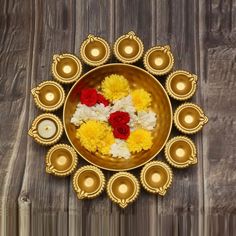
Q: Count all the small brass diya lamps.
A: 13